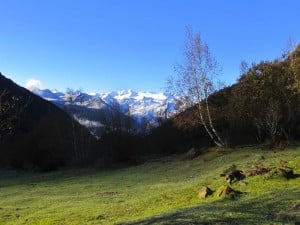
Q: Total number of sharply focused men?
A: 0